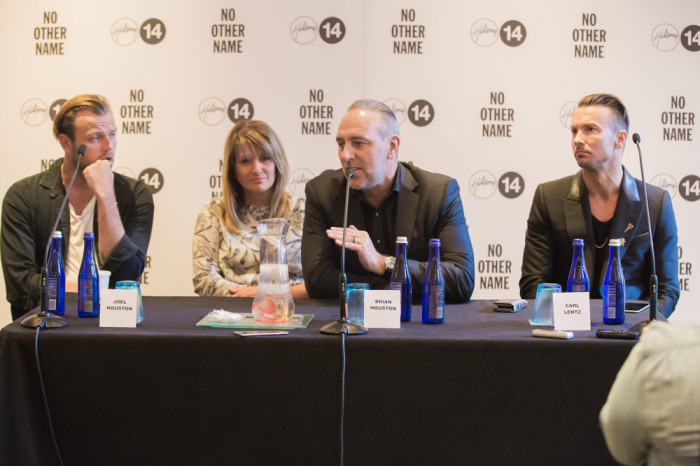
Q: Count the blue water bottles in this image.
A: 6